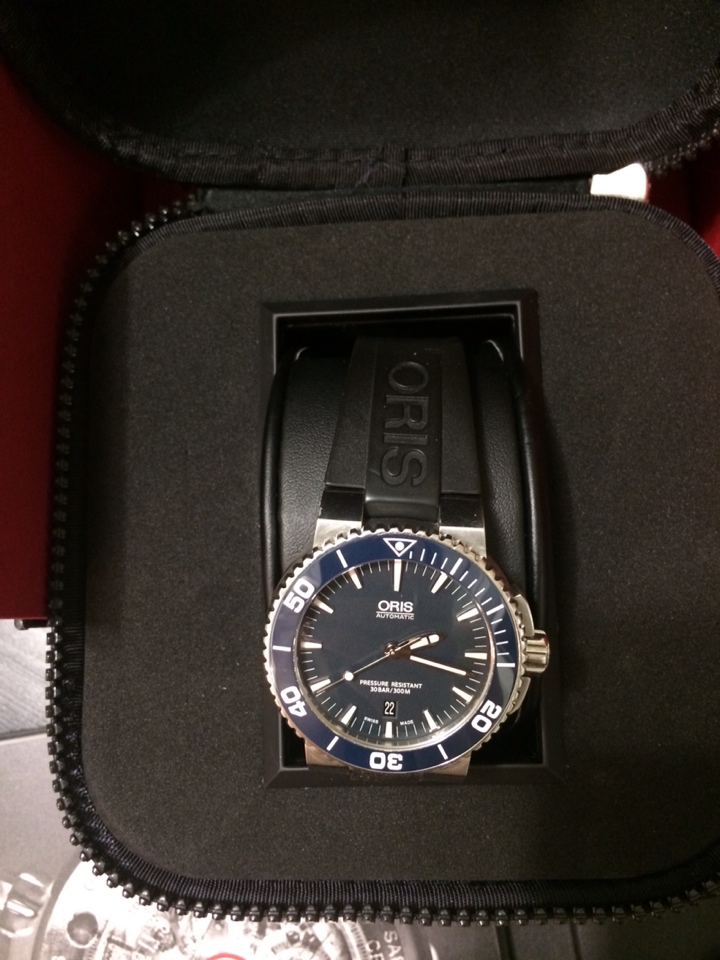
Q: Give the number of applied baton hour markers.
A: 12